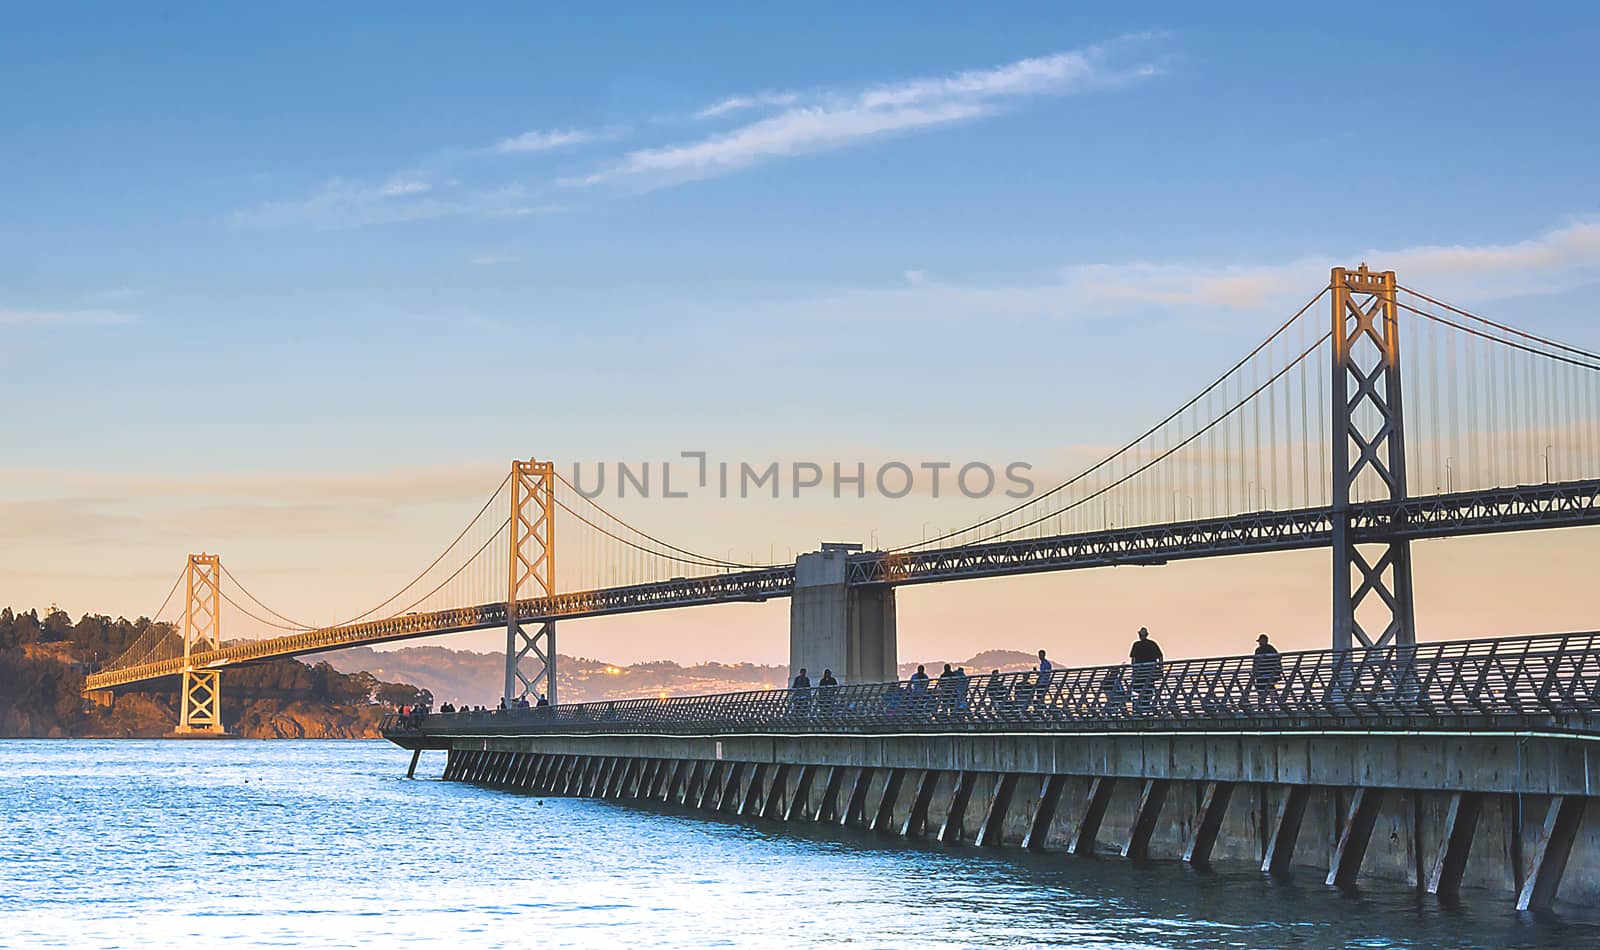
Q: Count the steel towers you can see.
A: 3